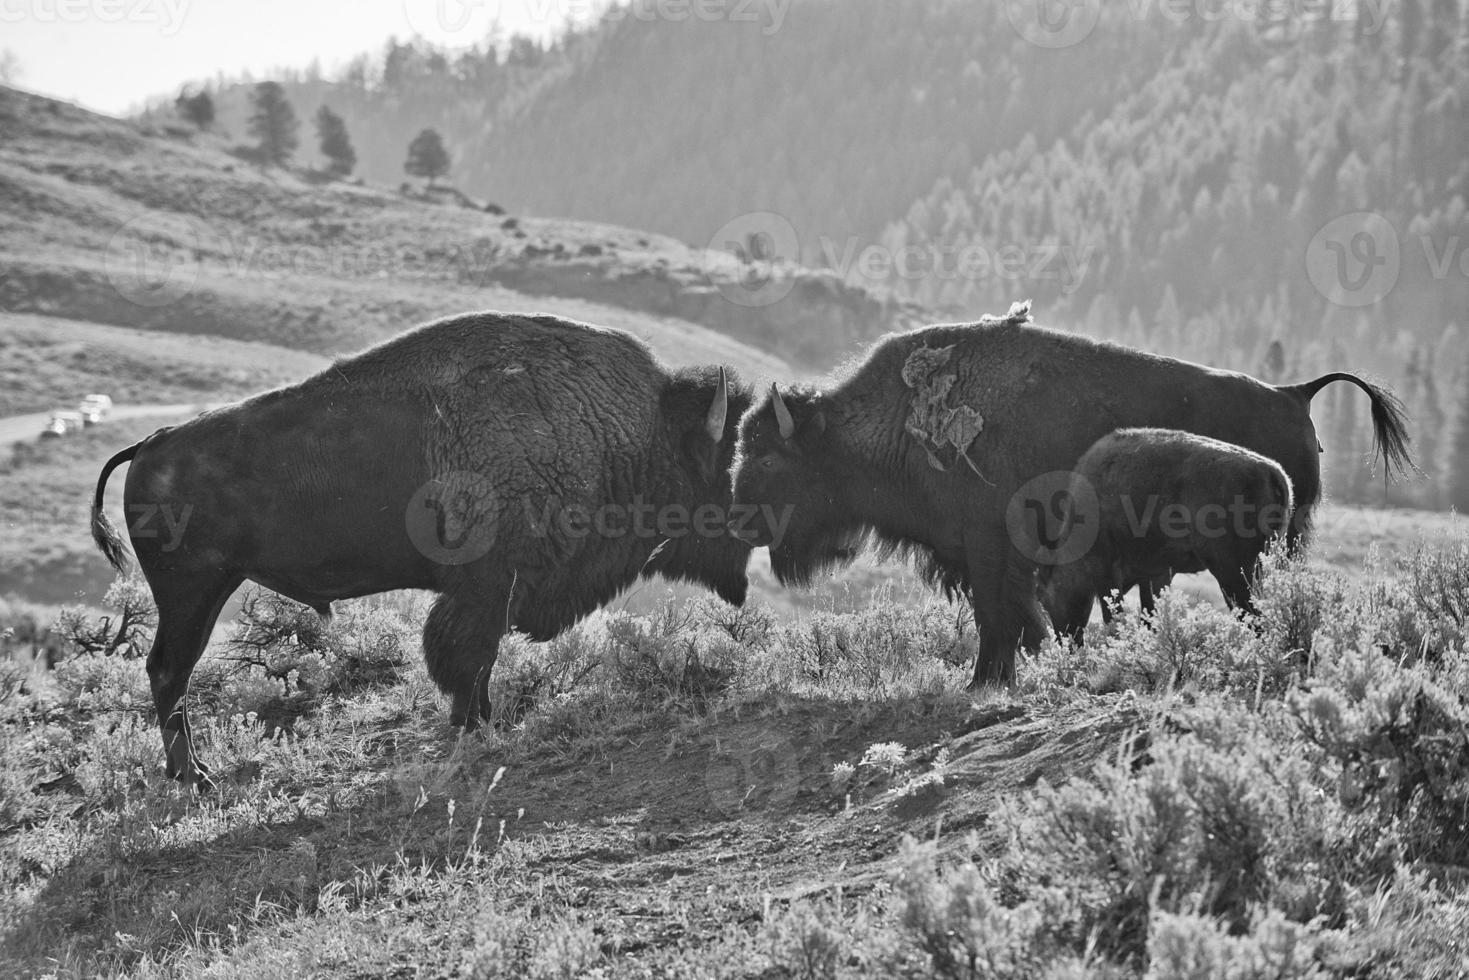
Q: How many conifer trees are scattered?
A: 4